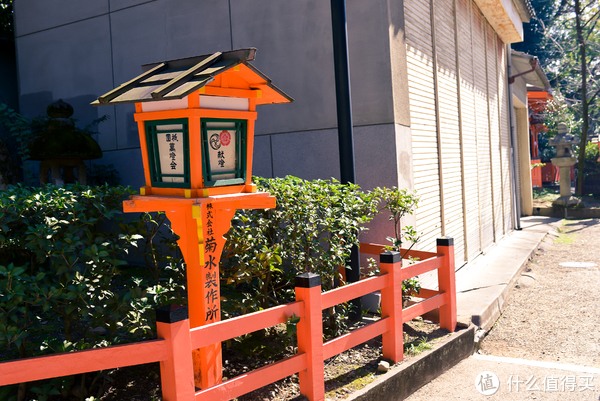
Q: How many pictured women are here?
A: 0